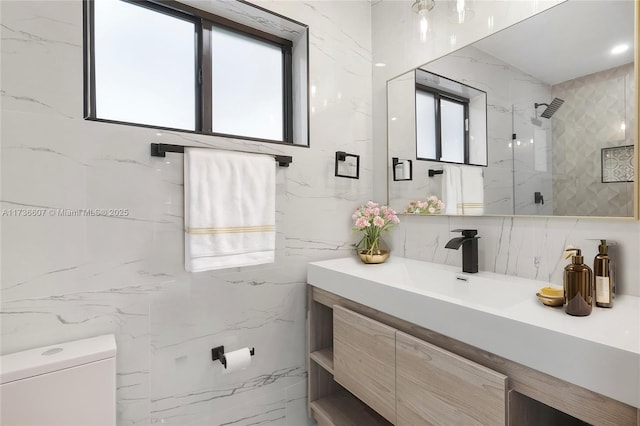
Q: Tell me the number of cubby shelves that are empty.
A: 3